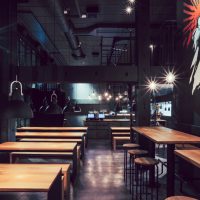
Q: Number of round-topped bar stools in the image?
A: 4